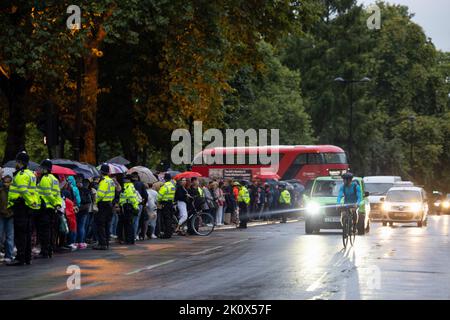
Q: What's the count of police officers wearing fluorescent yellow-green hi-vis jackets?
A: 7